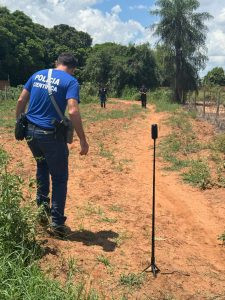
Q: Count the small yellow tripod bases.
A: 0